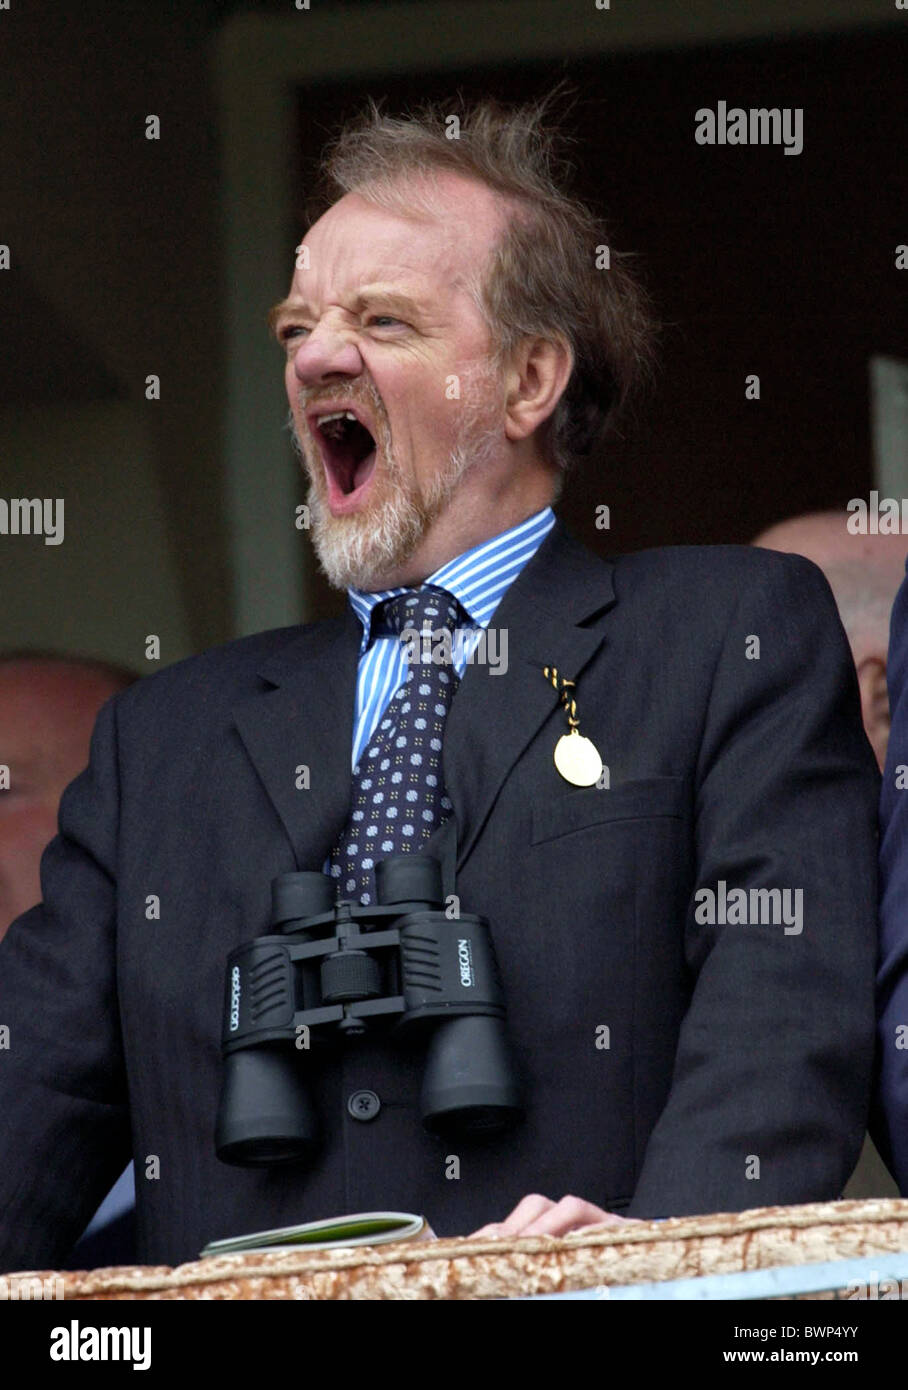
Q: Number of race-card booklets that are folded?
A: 1